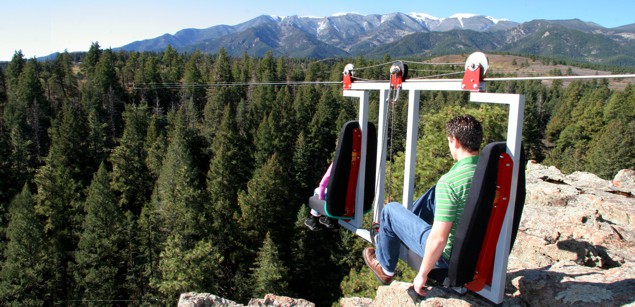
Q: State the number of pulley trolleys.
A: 3